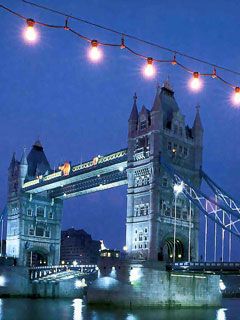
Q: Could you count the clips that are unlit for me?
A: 4